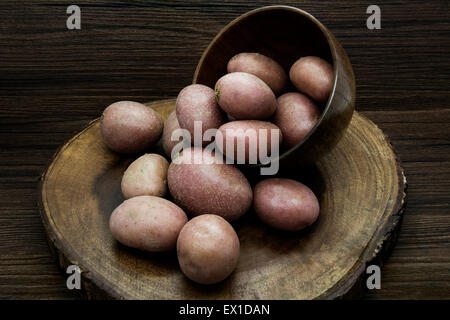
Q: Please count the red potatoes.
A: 13